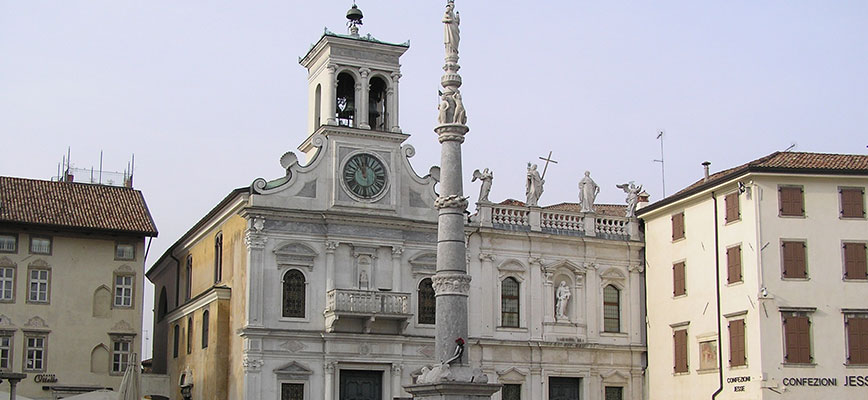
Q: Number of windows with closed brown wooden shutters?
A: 12